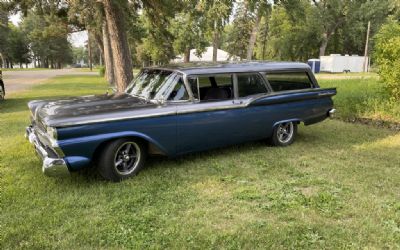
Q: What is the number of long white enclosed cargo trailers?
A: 1